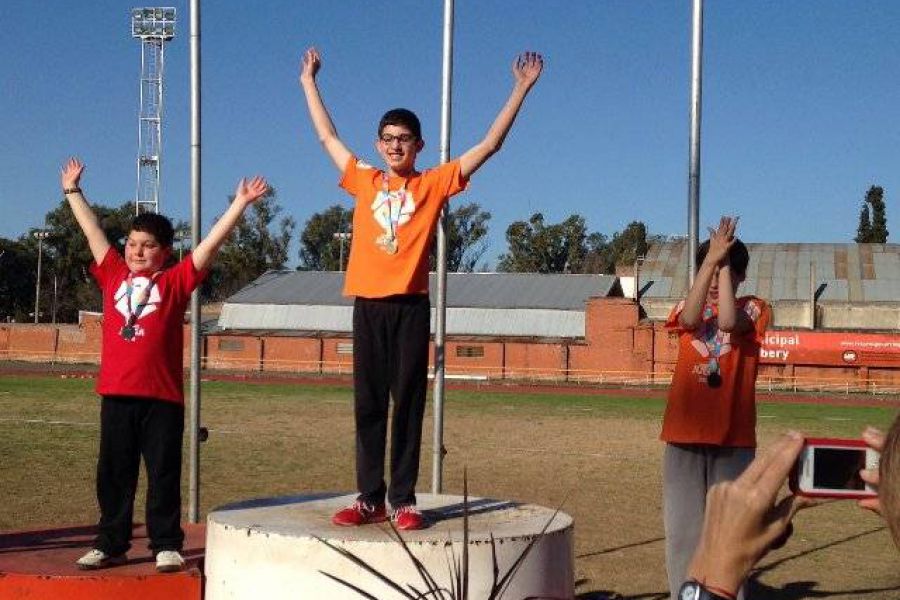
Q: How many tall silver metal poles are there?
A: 3